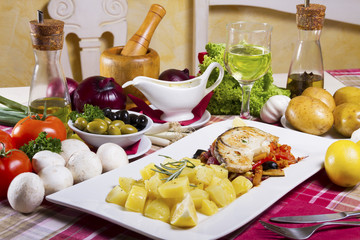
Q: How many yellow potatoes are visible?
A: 4